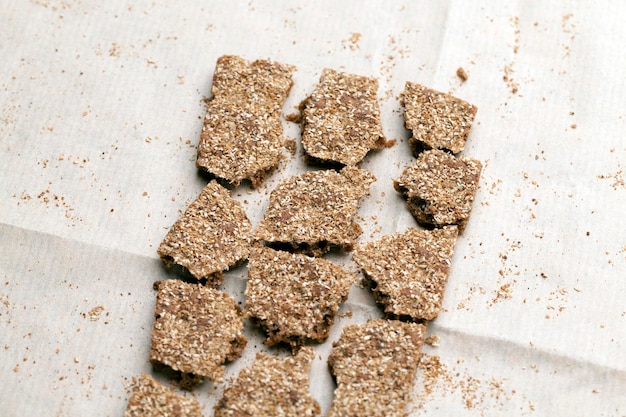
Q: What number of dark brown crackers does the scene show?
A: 12